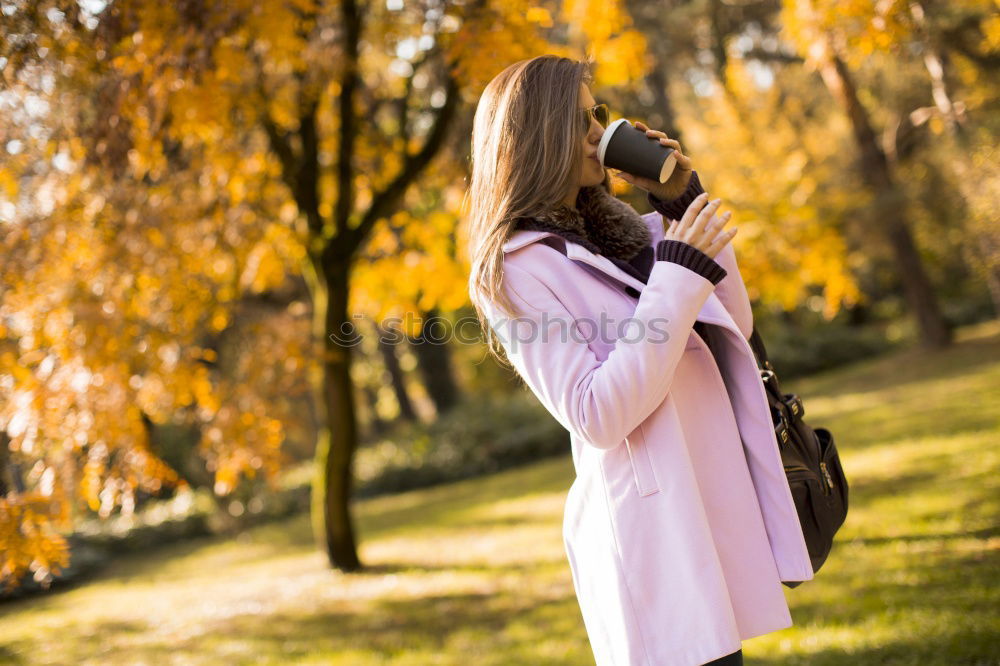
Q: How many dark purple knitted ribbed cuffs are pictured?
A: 2